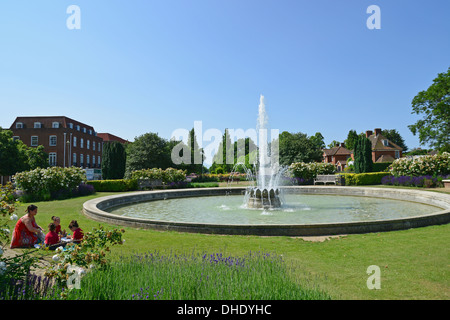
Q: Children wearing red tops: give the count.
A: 3